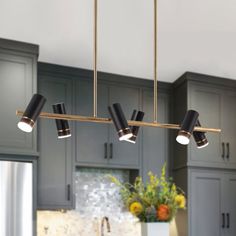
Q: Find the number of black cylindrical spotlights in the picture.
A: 6